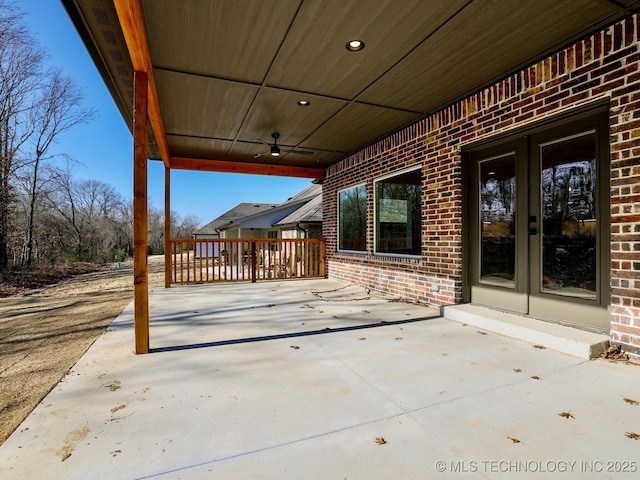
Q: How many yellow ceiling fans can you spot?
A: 0